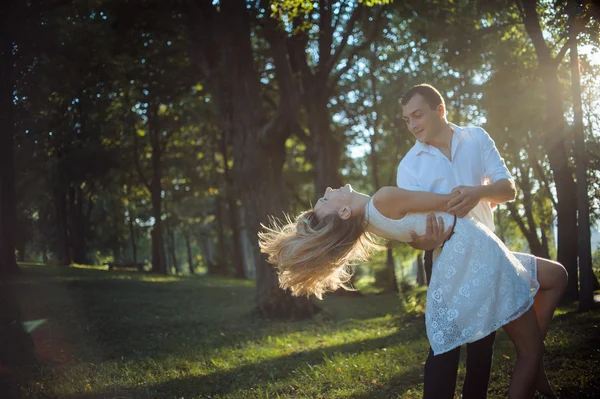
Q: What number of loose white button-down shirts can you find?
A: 1